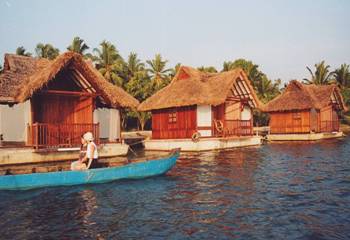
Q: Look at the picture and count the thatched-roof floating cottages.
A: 3